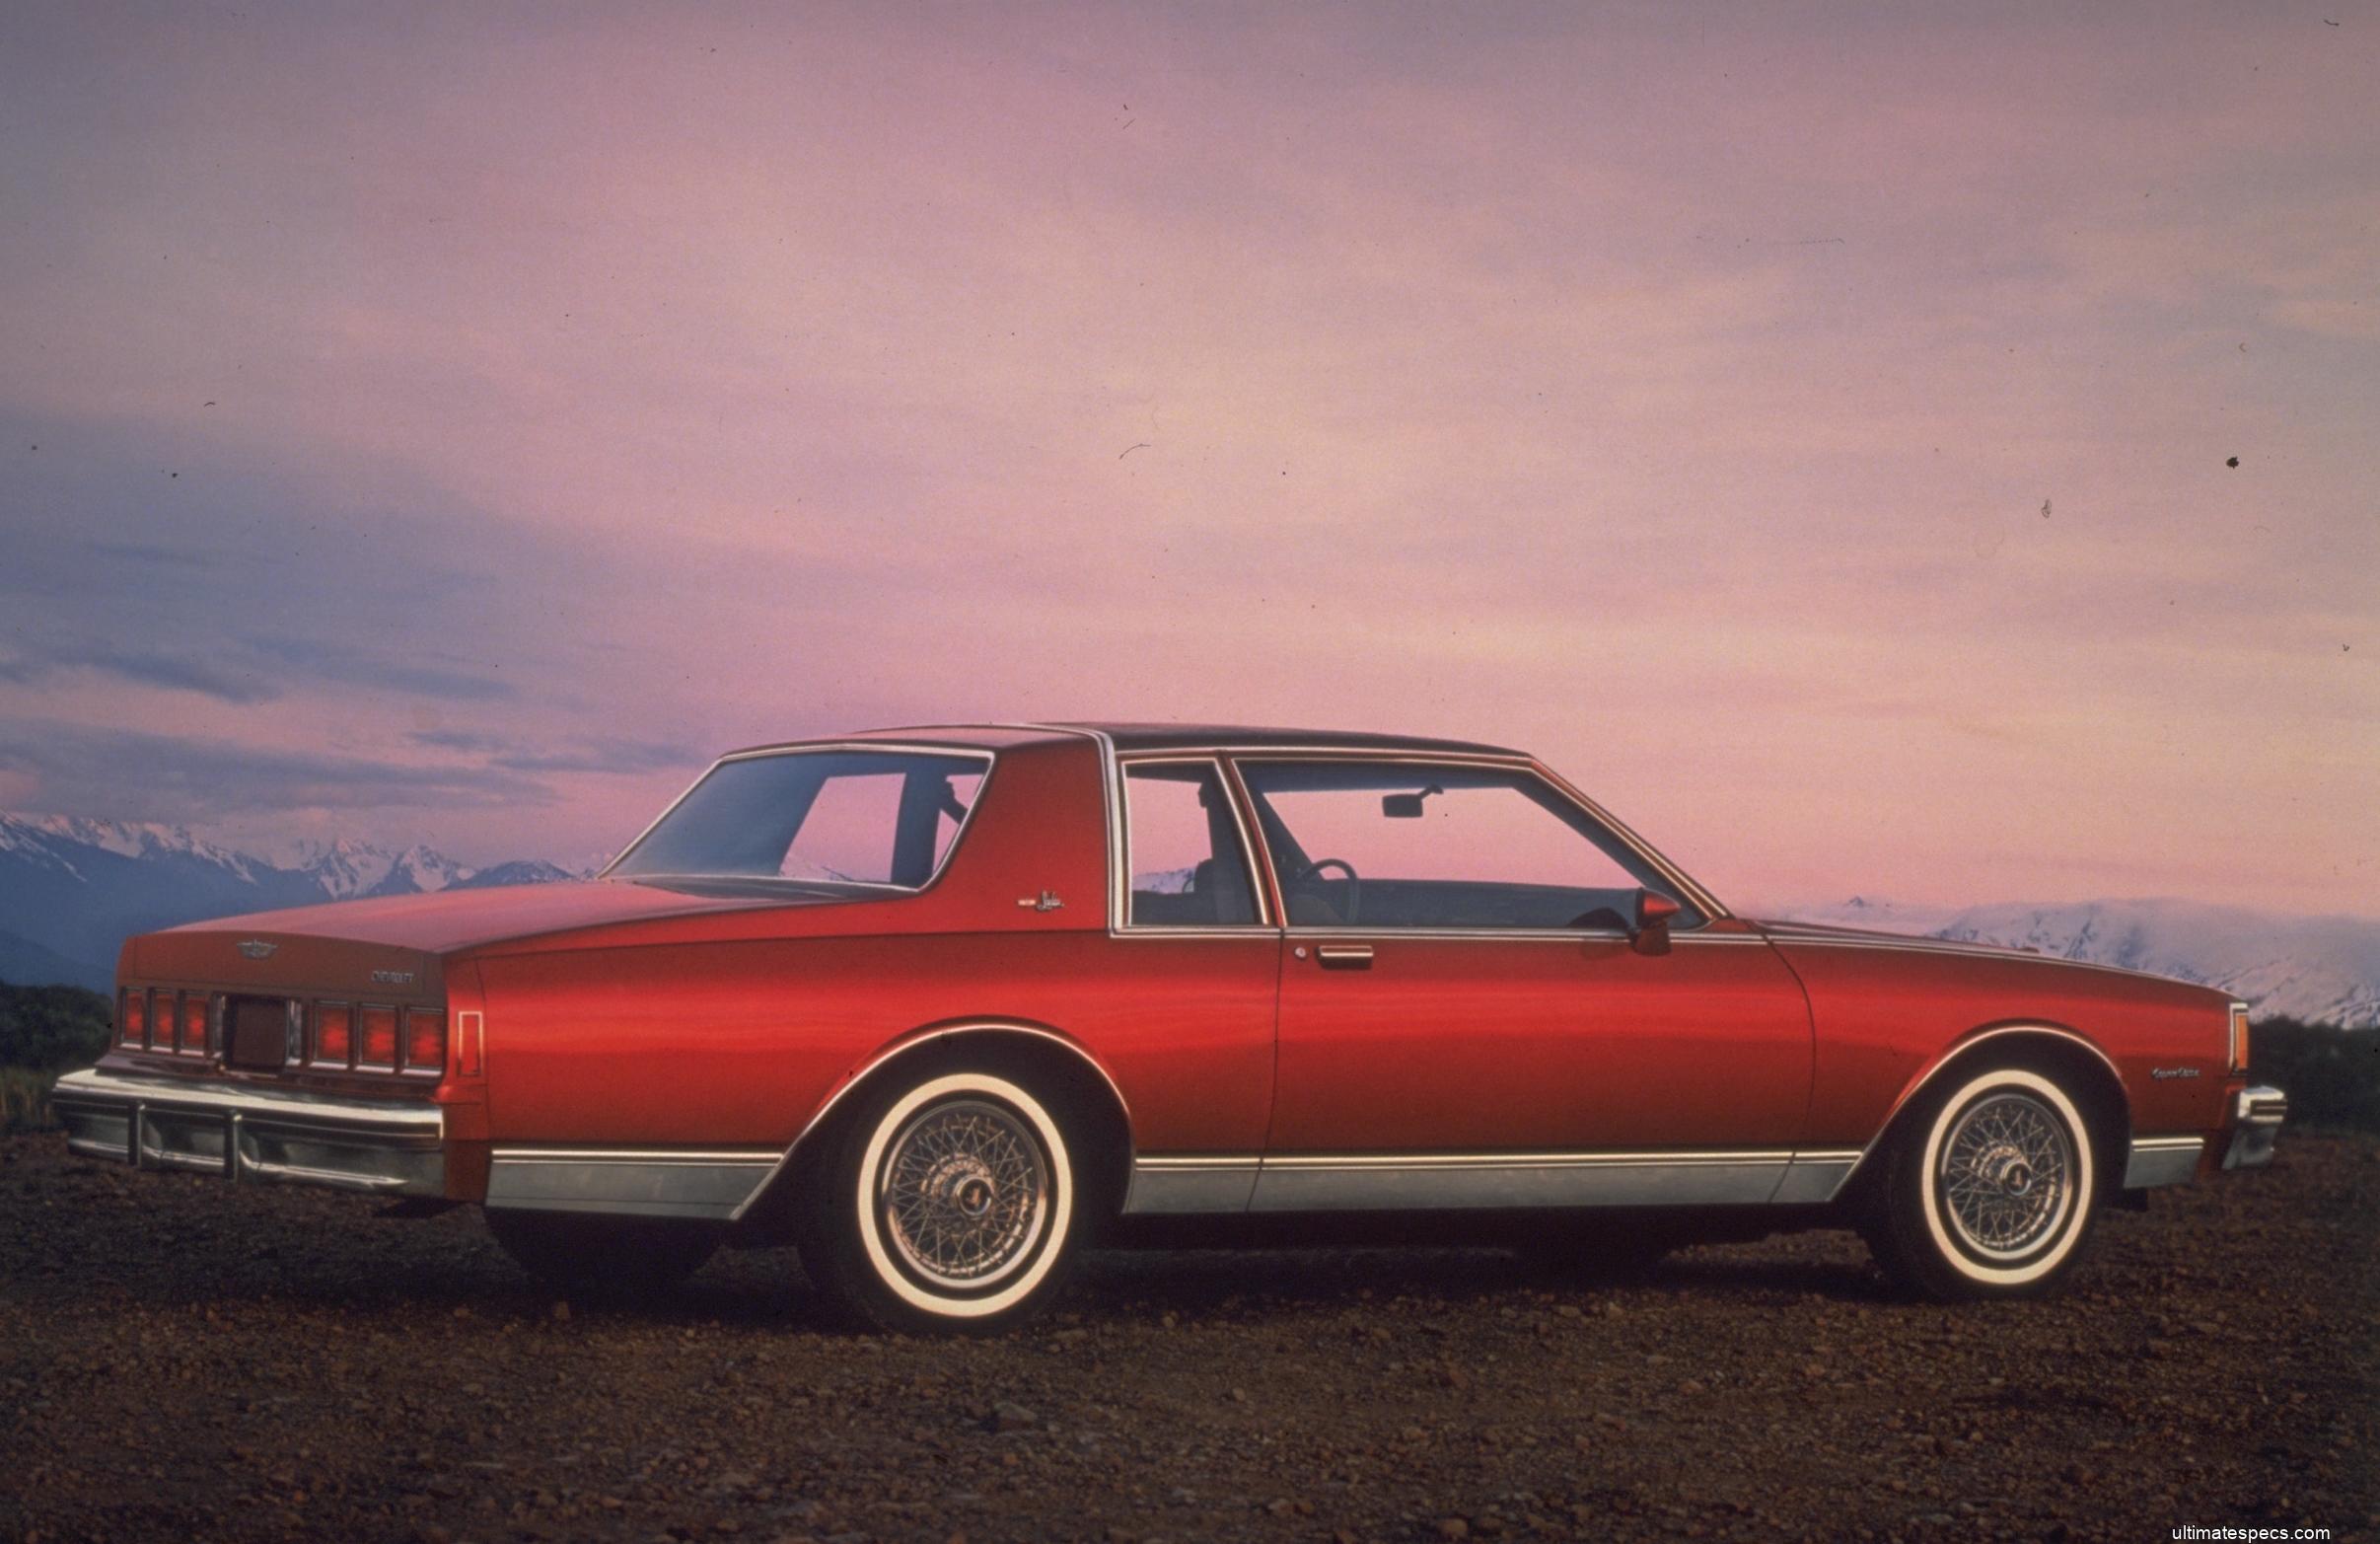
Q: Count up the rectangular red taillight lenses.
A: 6